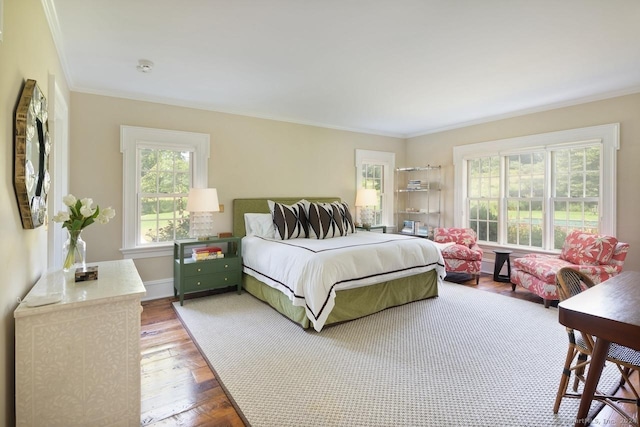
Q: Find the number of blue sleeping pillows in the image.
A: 0